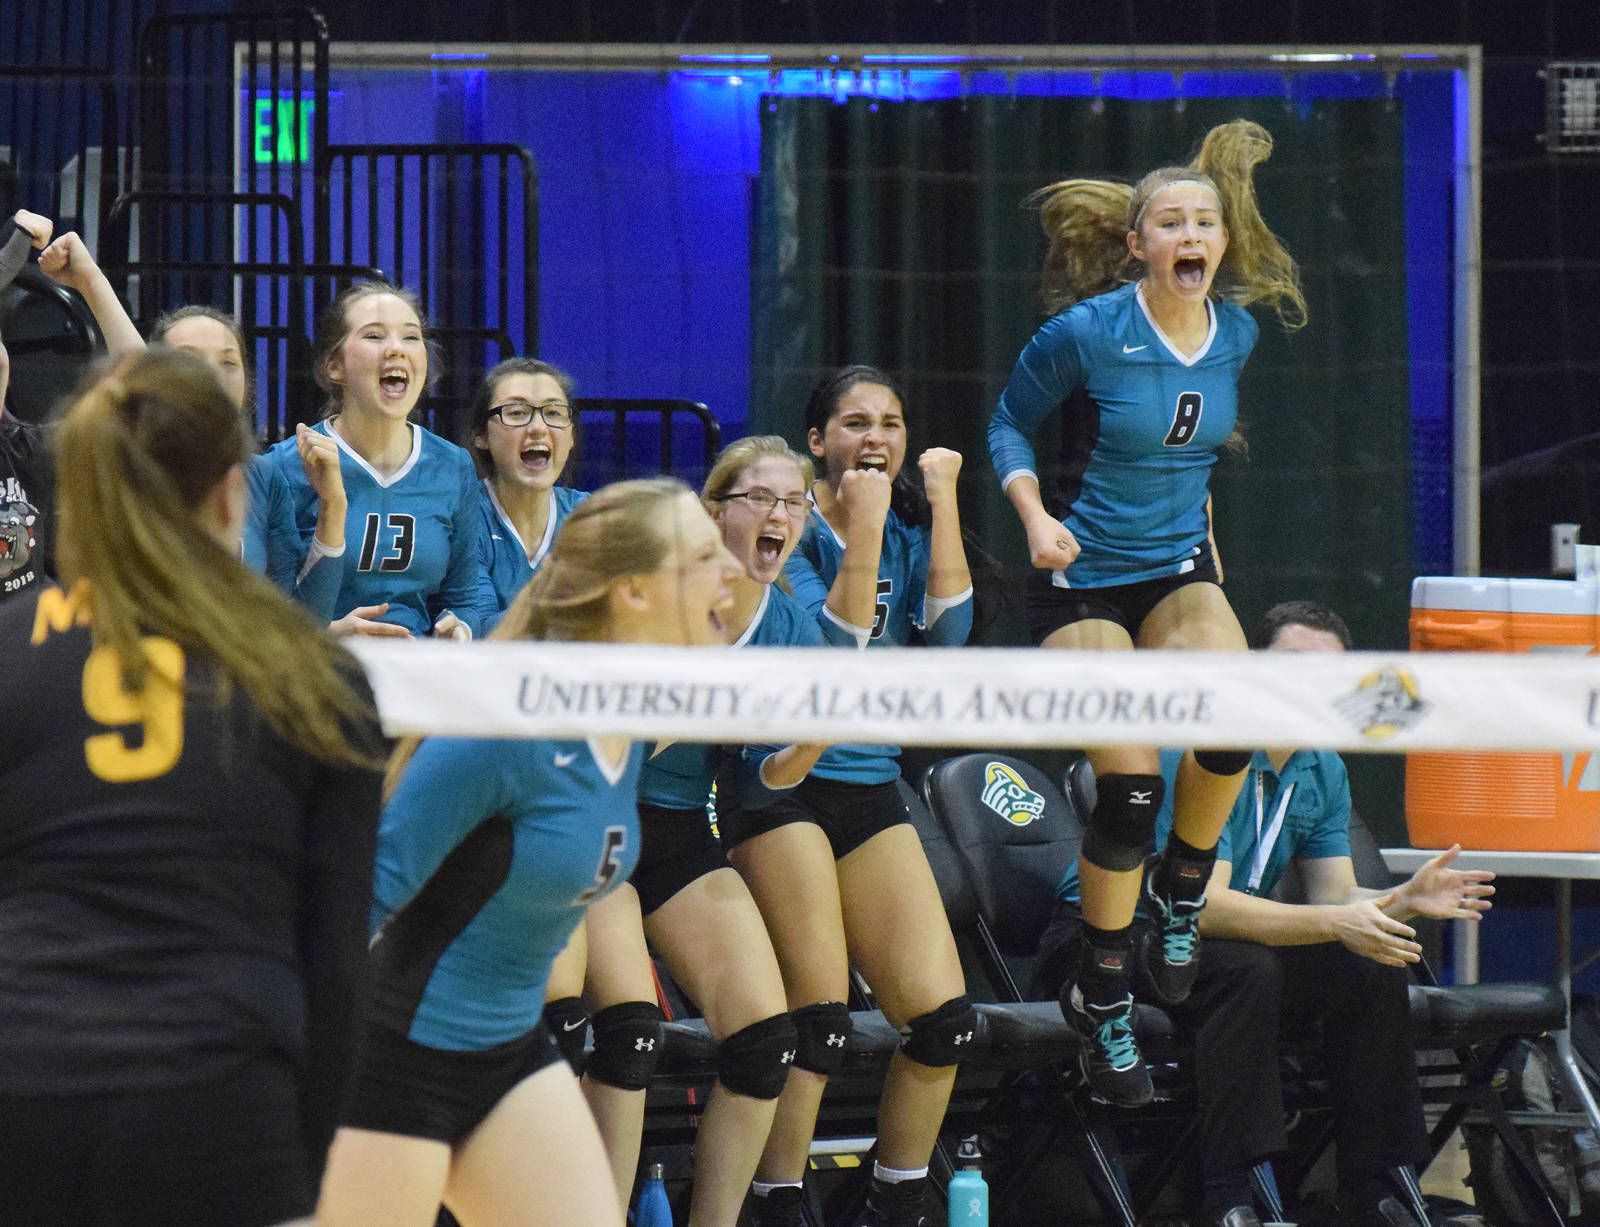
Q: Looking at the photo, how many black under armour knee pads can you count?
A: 4